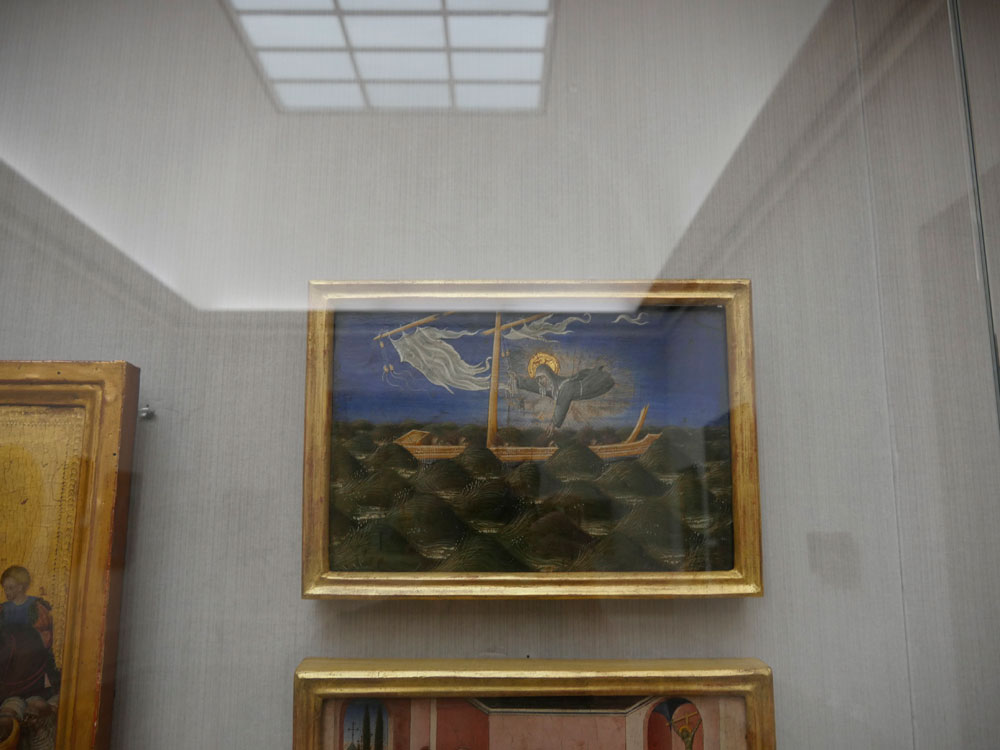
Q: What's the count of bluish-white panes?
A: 12